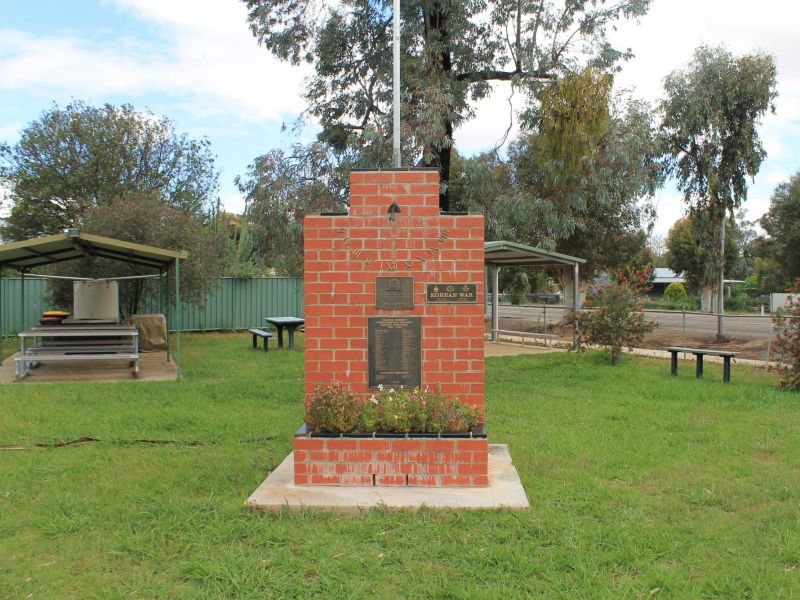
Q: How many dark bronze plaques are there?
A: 3